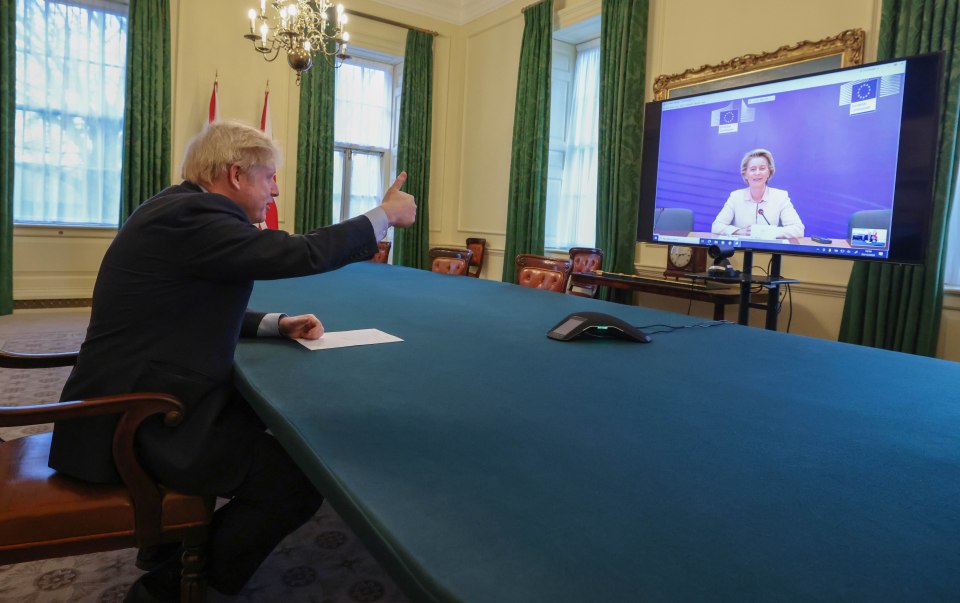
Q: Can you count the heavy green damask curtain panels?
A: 7